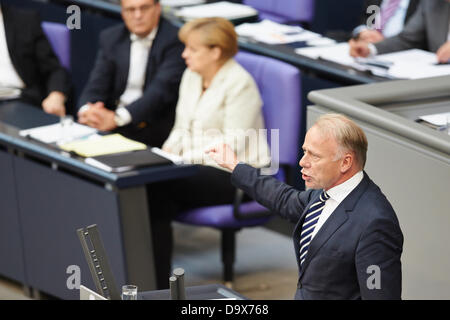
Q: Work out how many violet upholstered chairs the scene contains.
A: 3